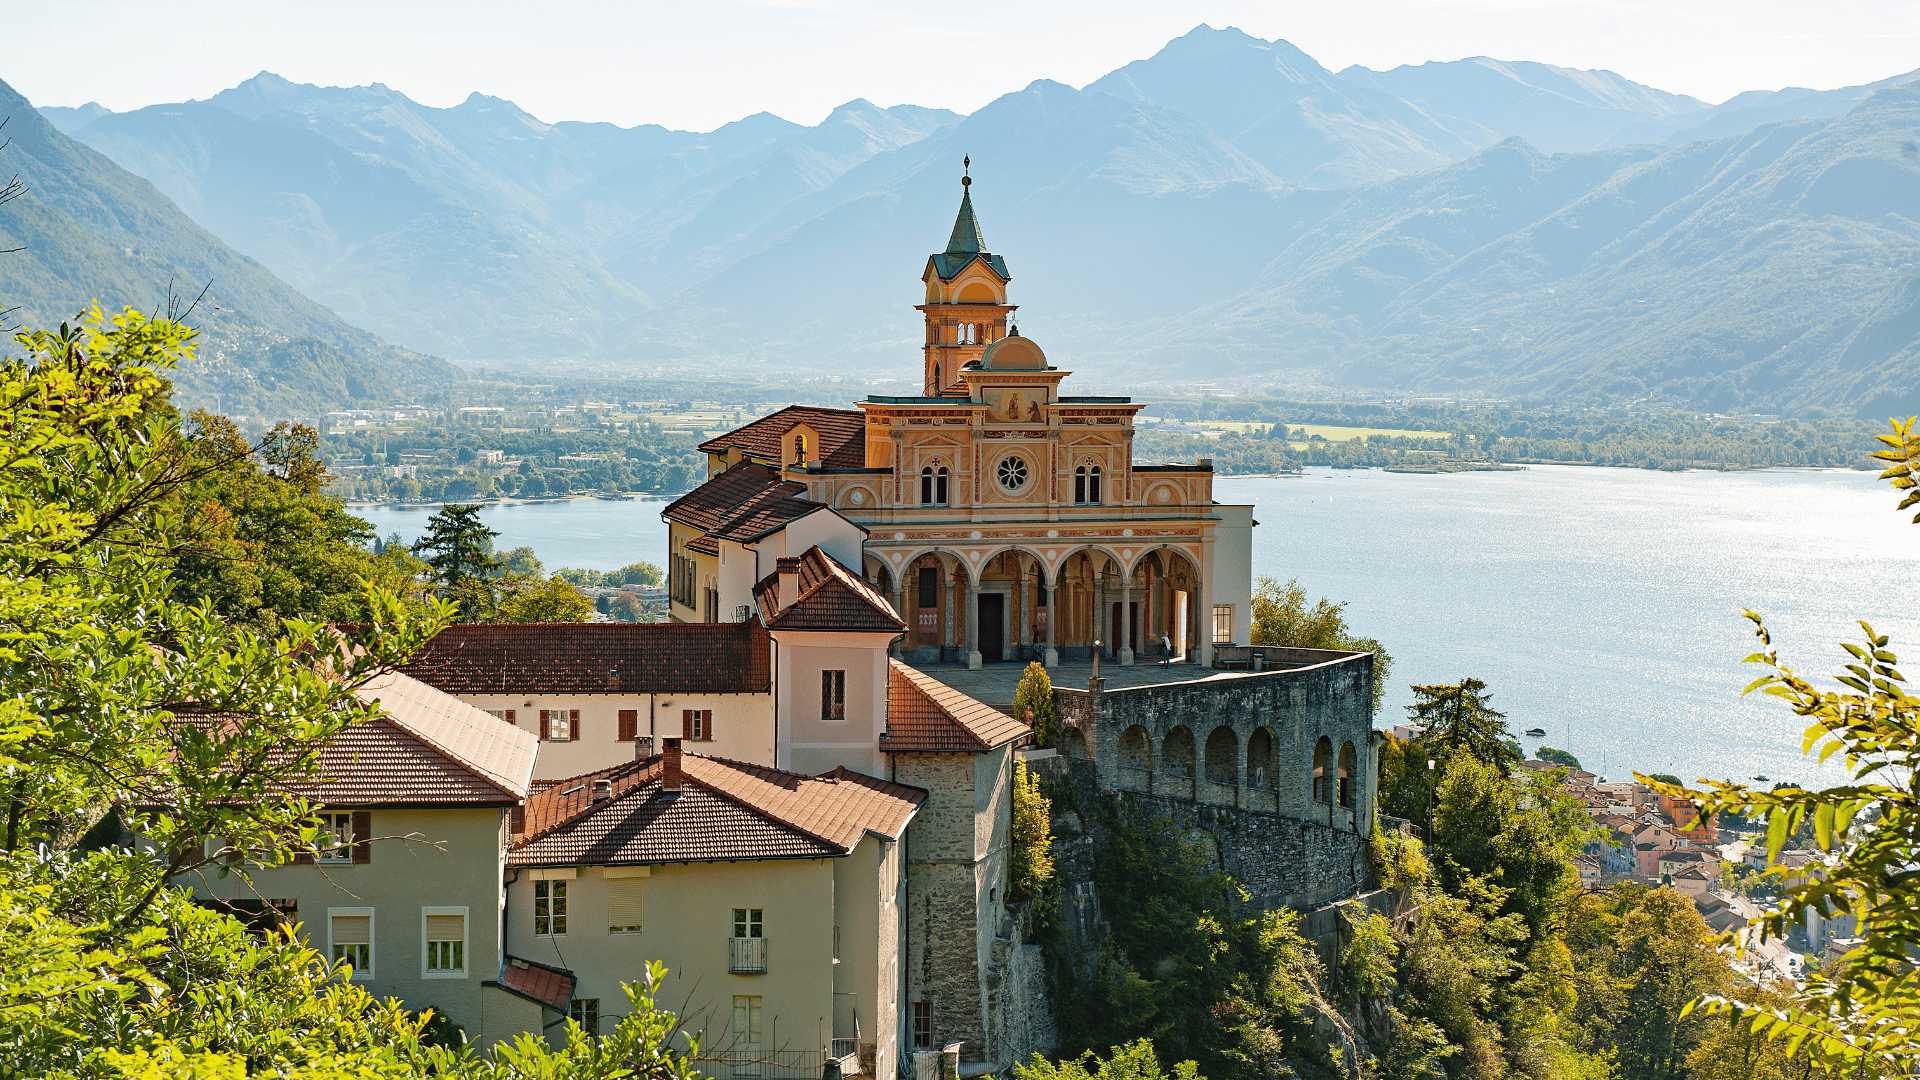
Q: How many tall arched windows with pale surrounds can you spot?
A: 2